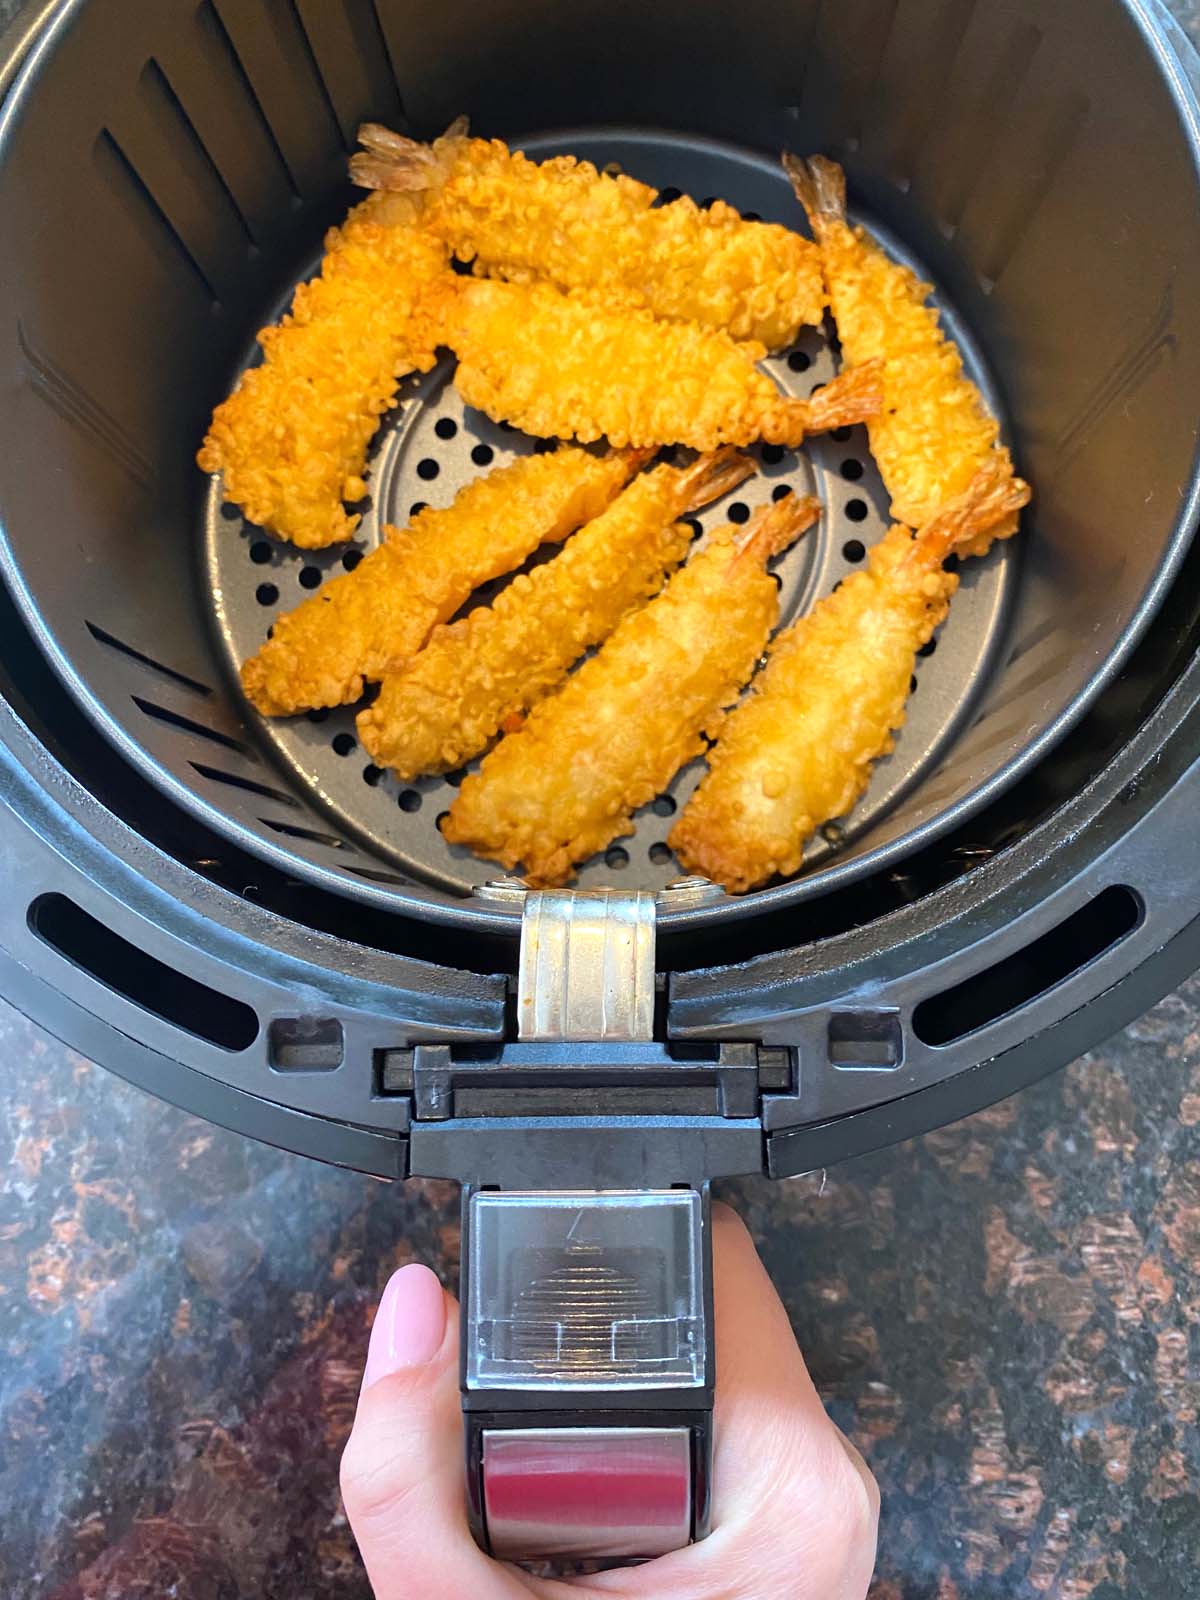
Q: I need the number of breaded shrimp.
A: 8